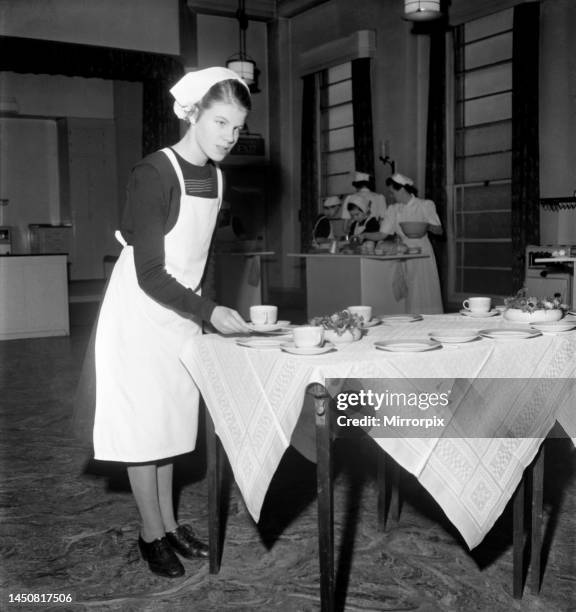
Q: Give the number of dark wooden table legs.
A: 6